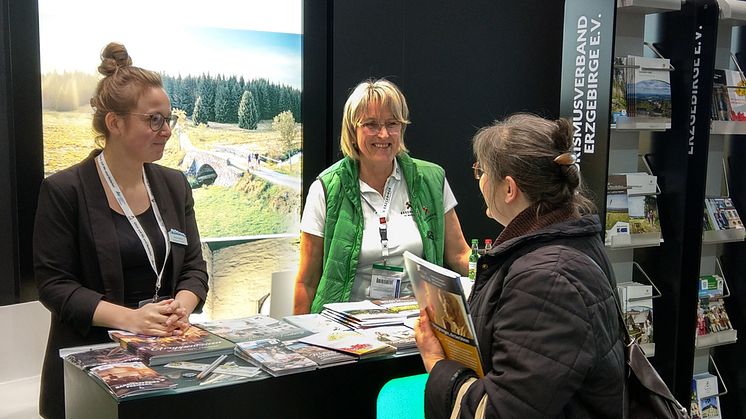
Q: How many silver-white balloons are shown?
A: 0